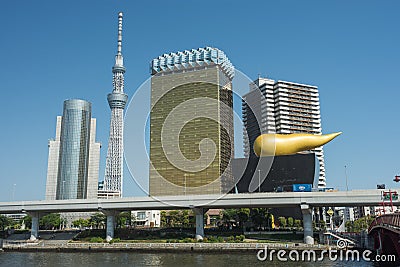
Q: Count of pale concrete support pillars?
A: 4